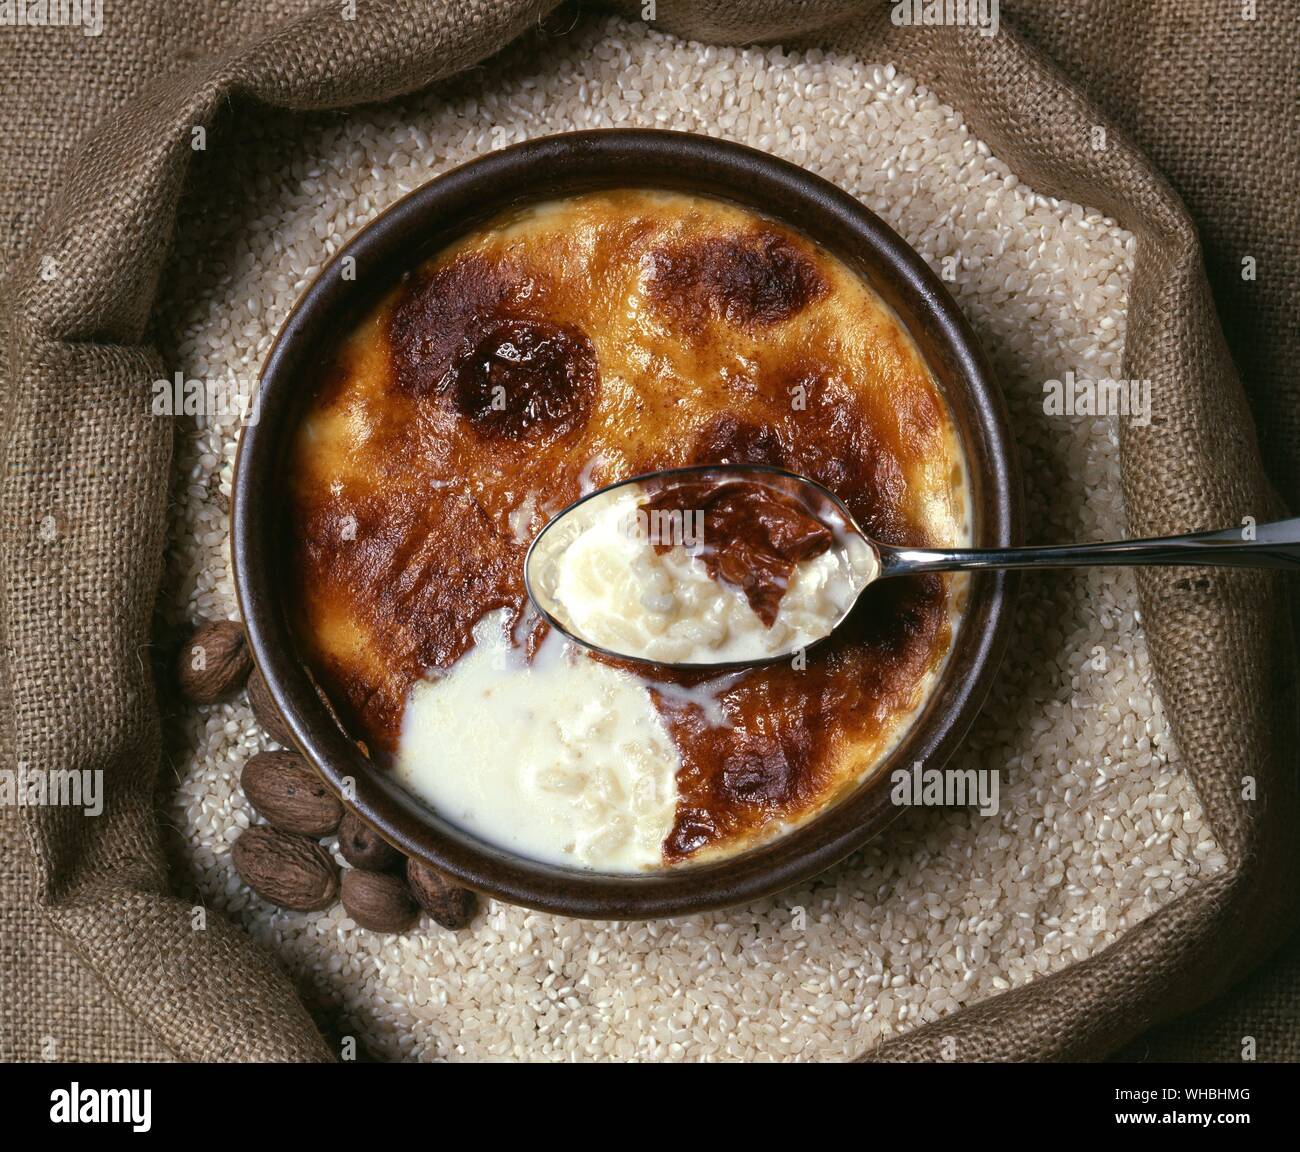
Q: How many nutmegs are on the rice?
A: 7